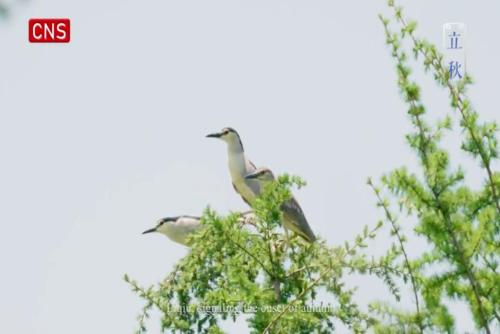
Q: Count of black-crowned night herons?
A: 3